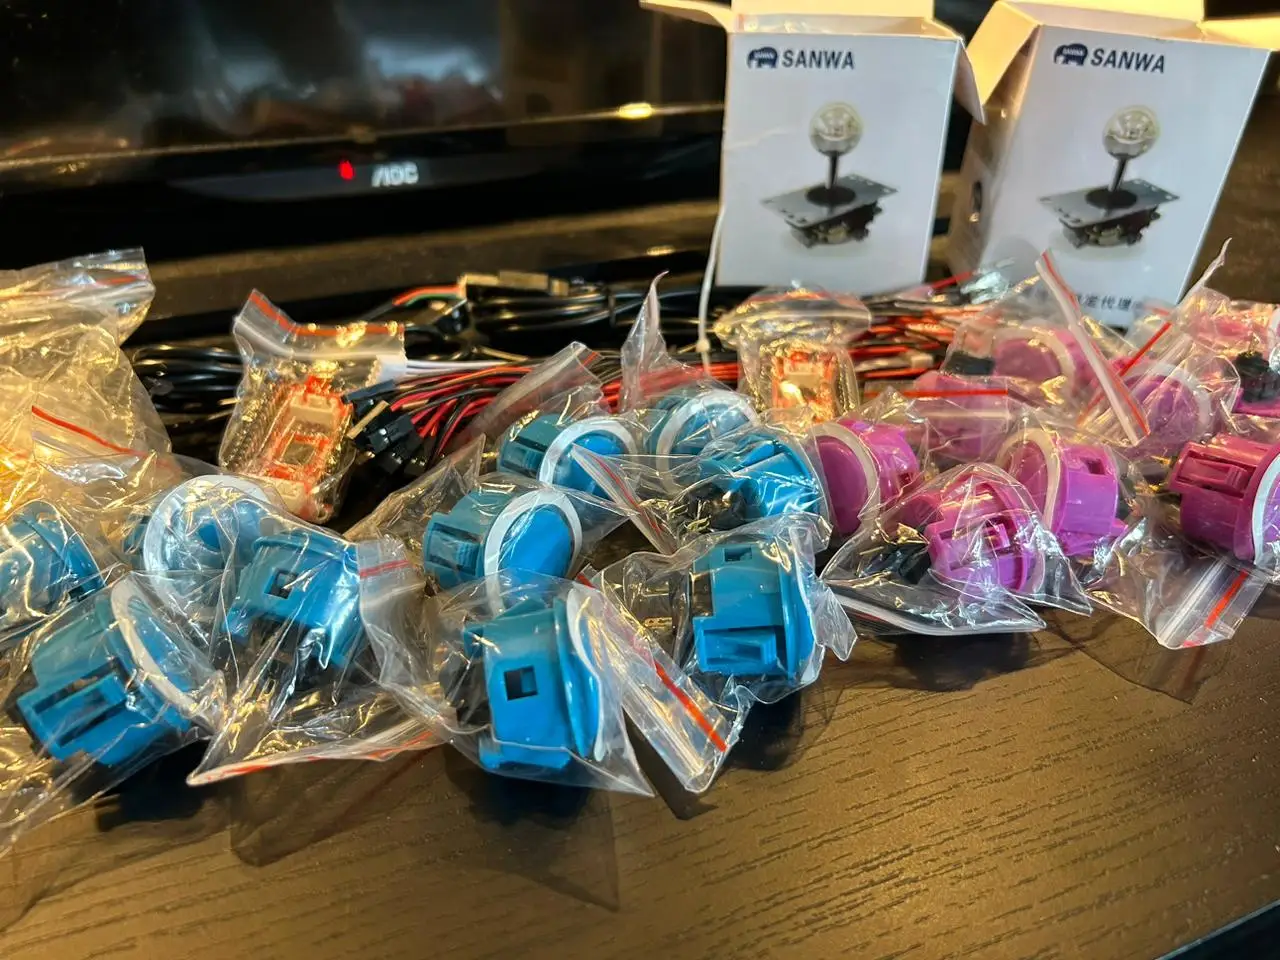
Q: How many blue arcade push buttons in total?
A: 10